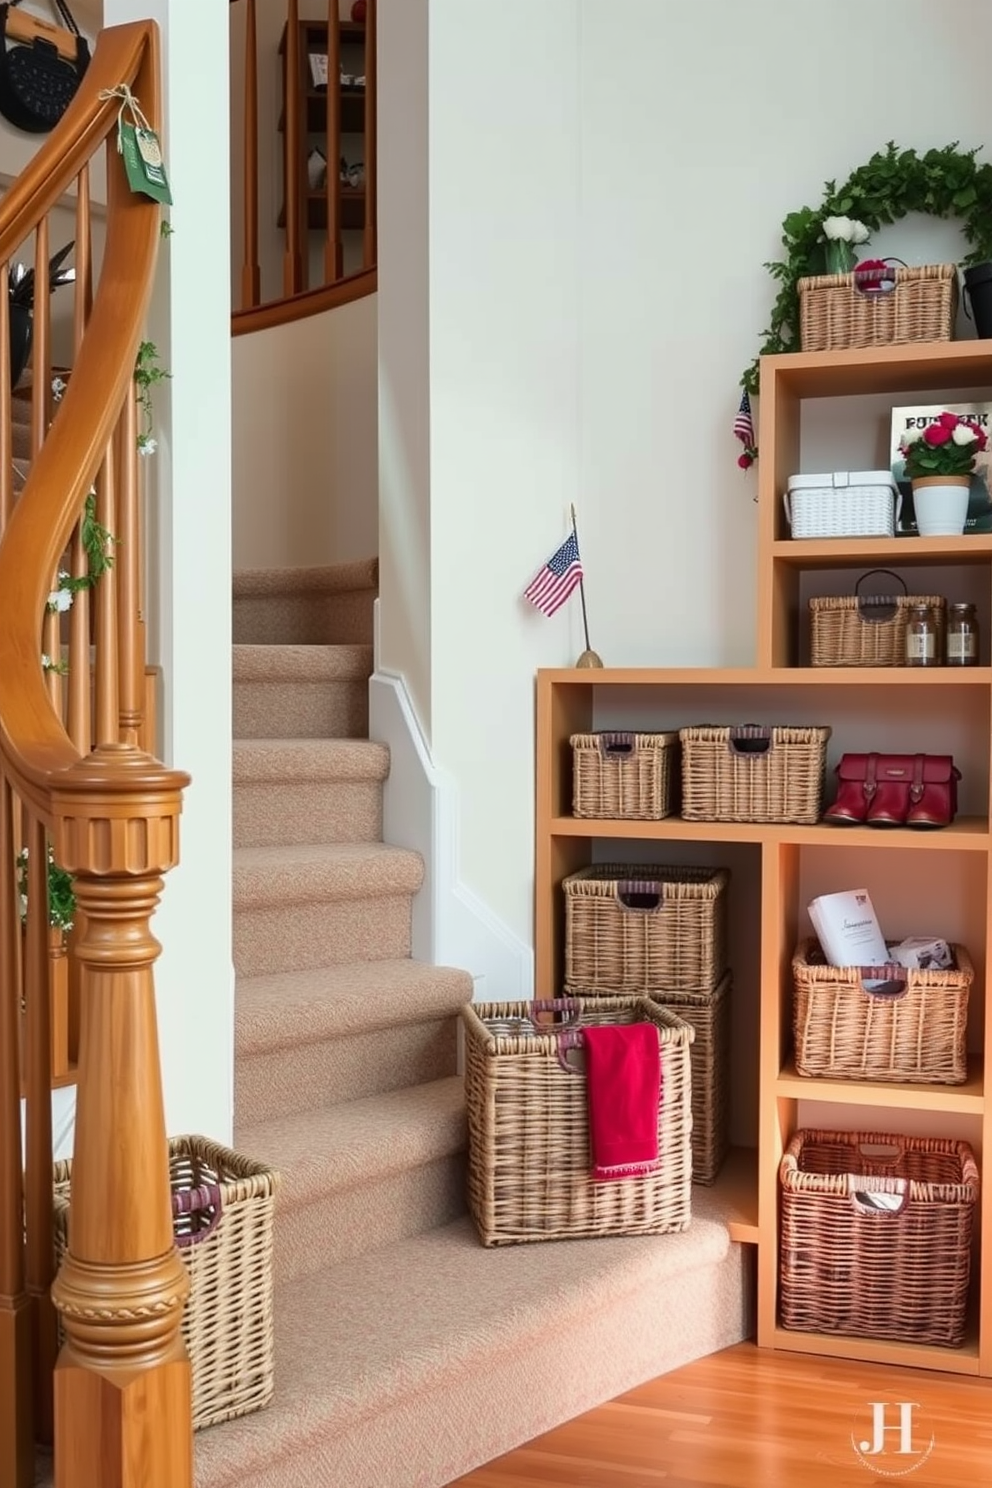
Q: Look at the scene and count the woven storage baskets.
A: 11